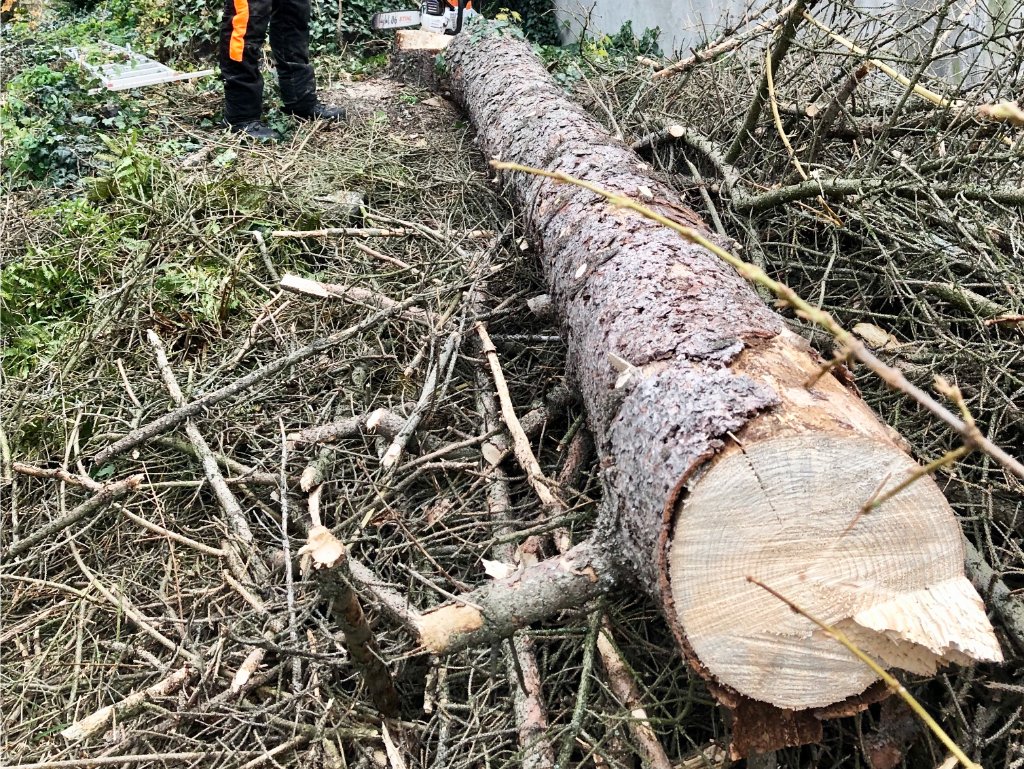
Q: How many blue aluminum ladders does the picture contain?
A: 0